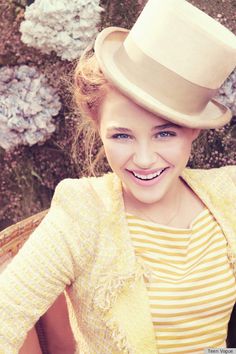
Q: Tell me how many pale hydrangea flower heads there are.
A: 3